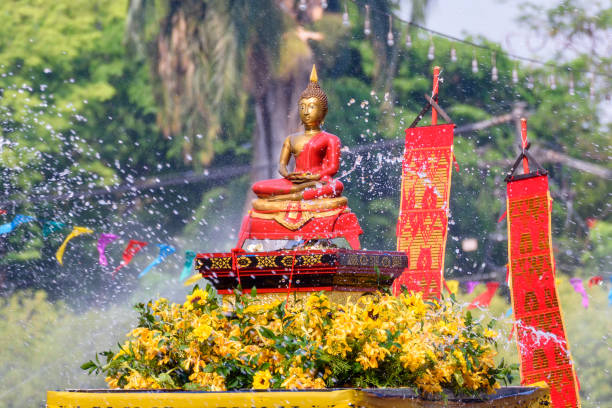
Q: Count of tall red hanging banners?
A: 2